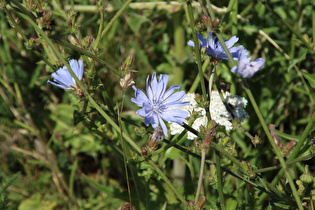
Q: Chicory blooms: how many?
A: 4